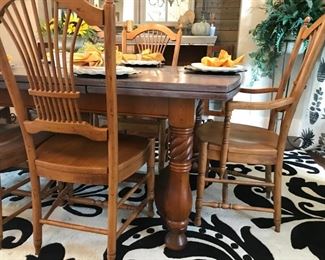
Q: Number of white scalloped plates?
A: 3